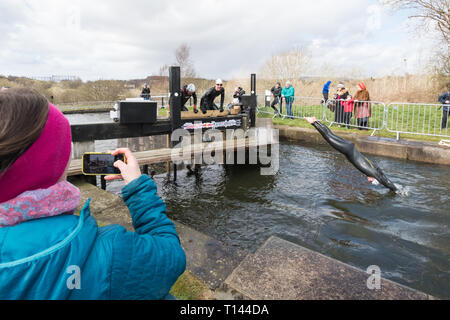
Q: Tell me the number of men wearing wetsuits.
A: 3